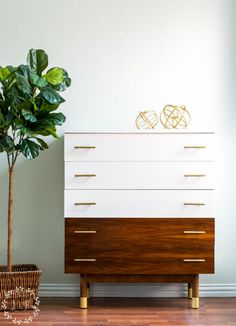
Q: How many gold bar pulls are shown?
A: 10